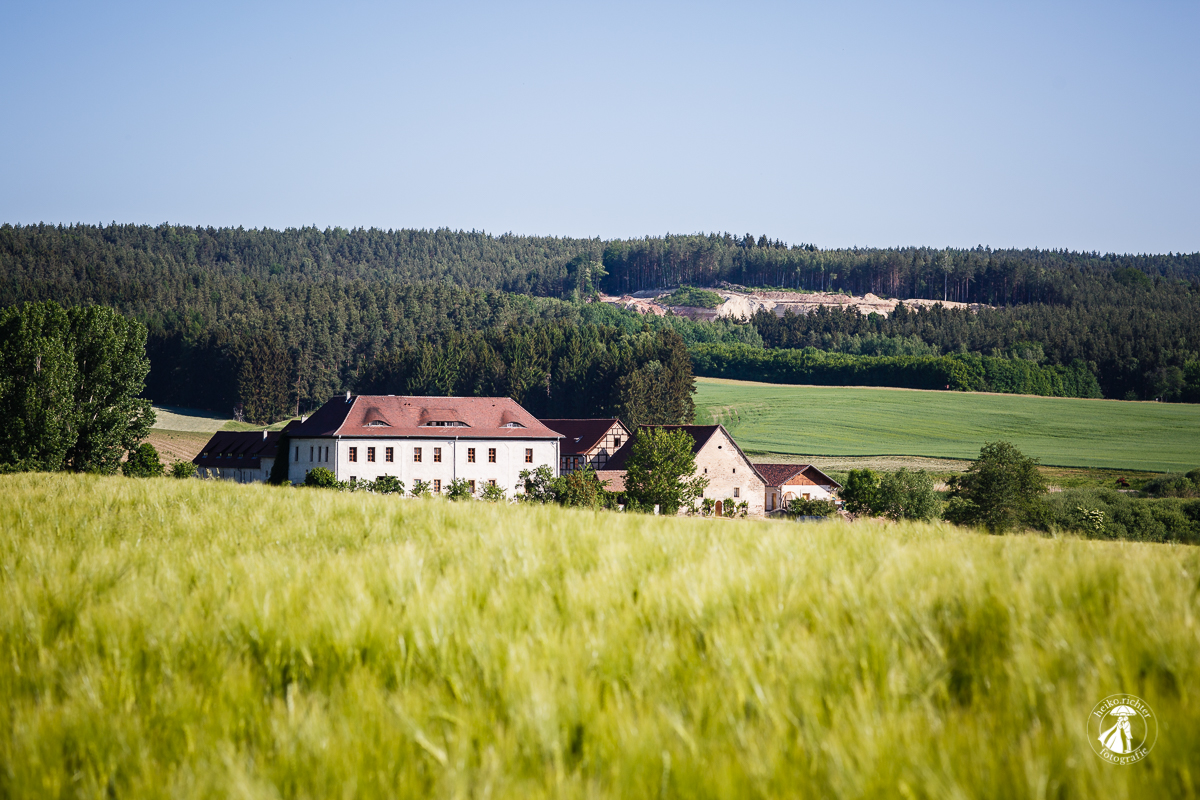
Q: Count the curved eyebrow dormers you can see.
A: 3